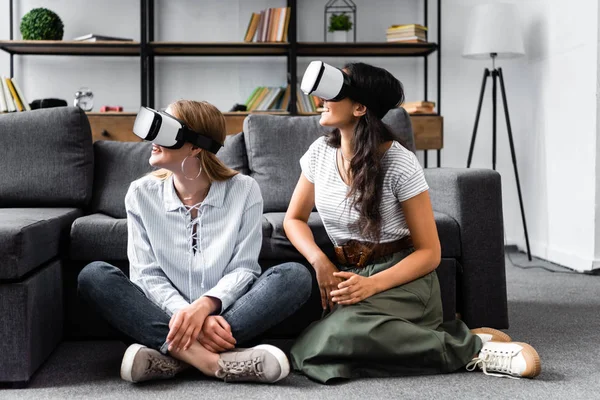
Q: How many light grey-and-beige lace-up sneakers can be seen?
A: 2